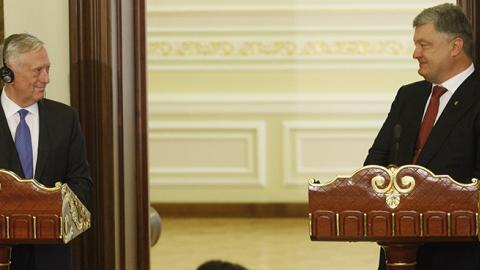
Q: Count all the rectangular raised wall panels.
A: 2